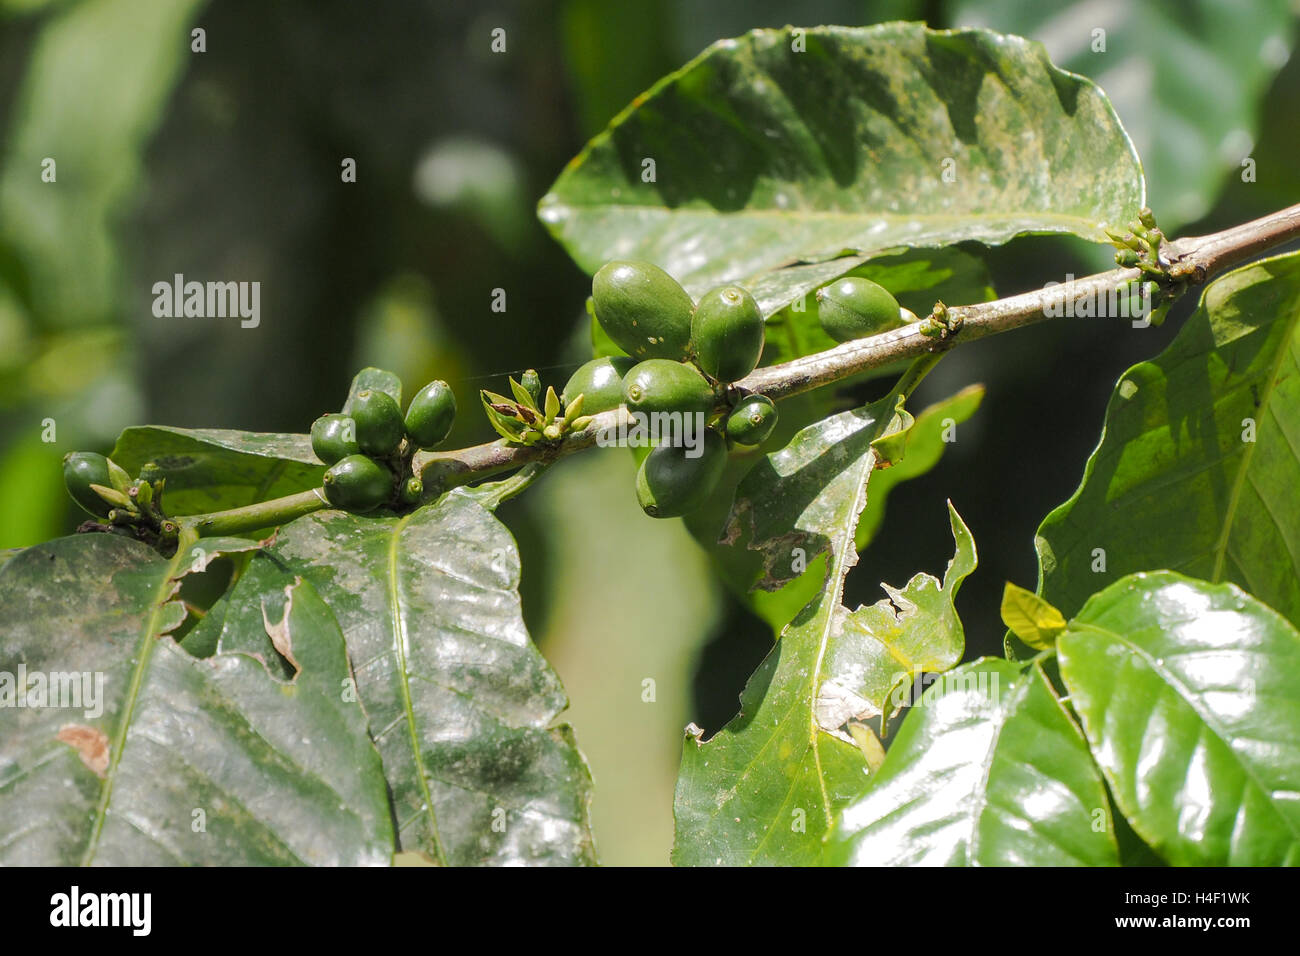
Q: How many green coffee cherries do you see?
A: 12